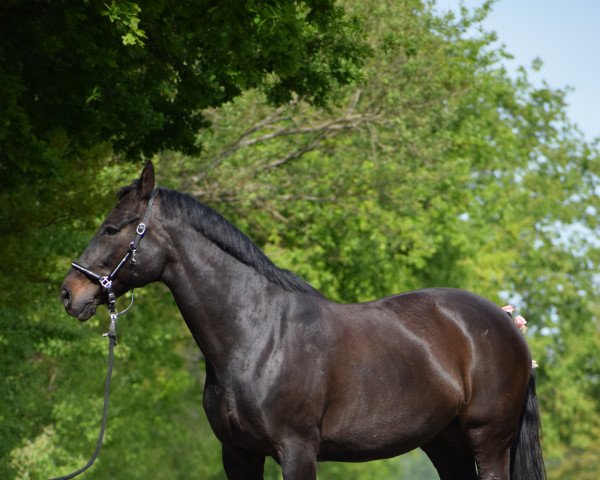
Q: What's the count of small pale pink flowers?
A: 3